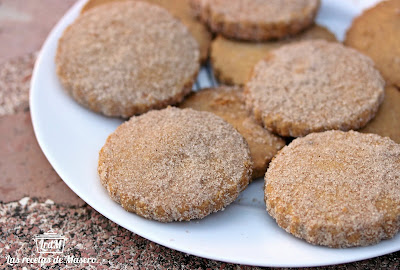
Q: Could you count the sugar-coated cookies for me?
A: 5